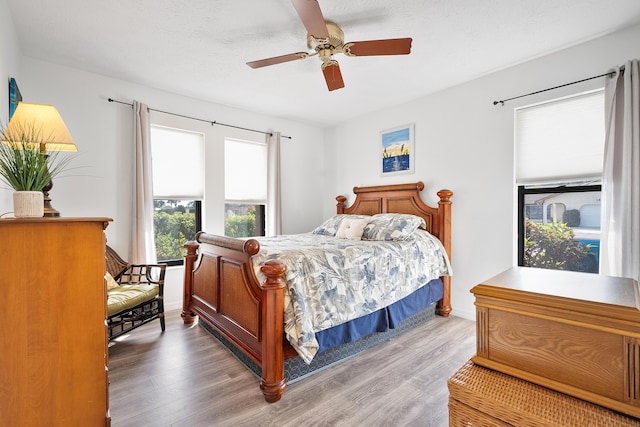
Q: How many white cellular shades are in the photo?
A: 3